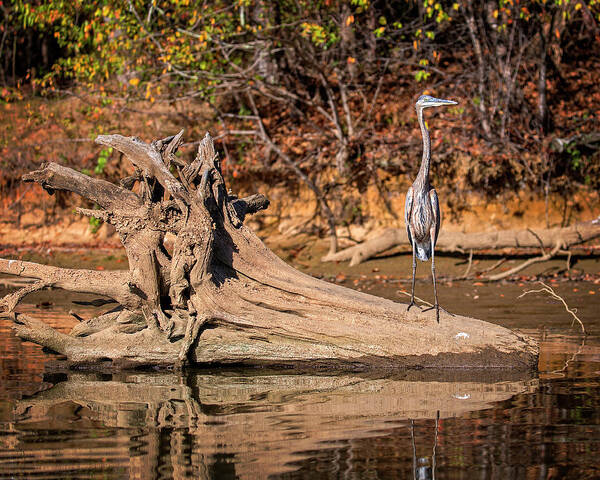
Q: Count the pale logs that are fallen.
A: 2